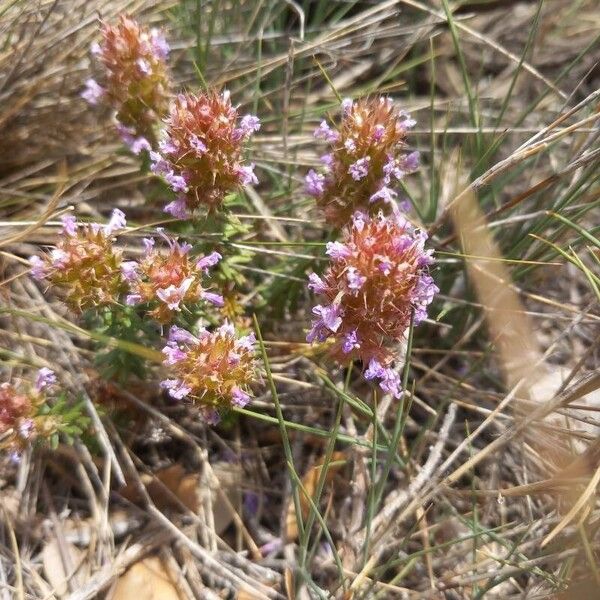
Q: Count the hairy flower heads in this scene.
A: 8